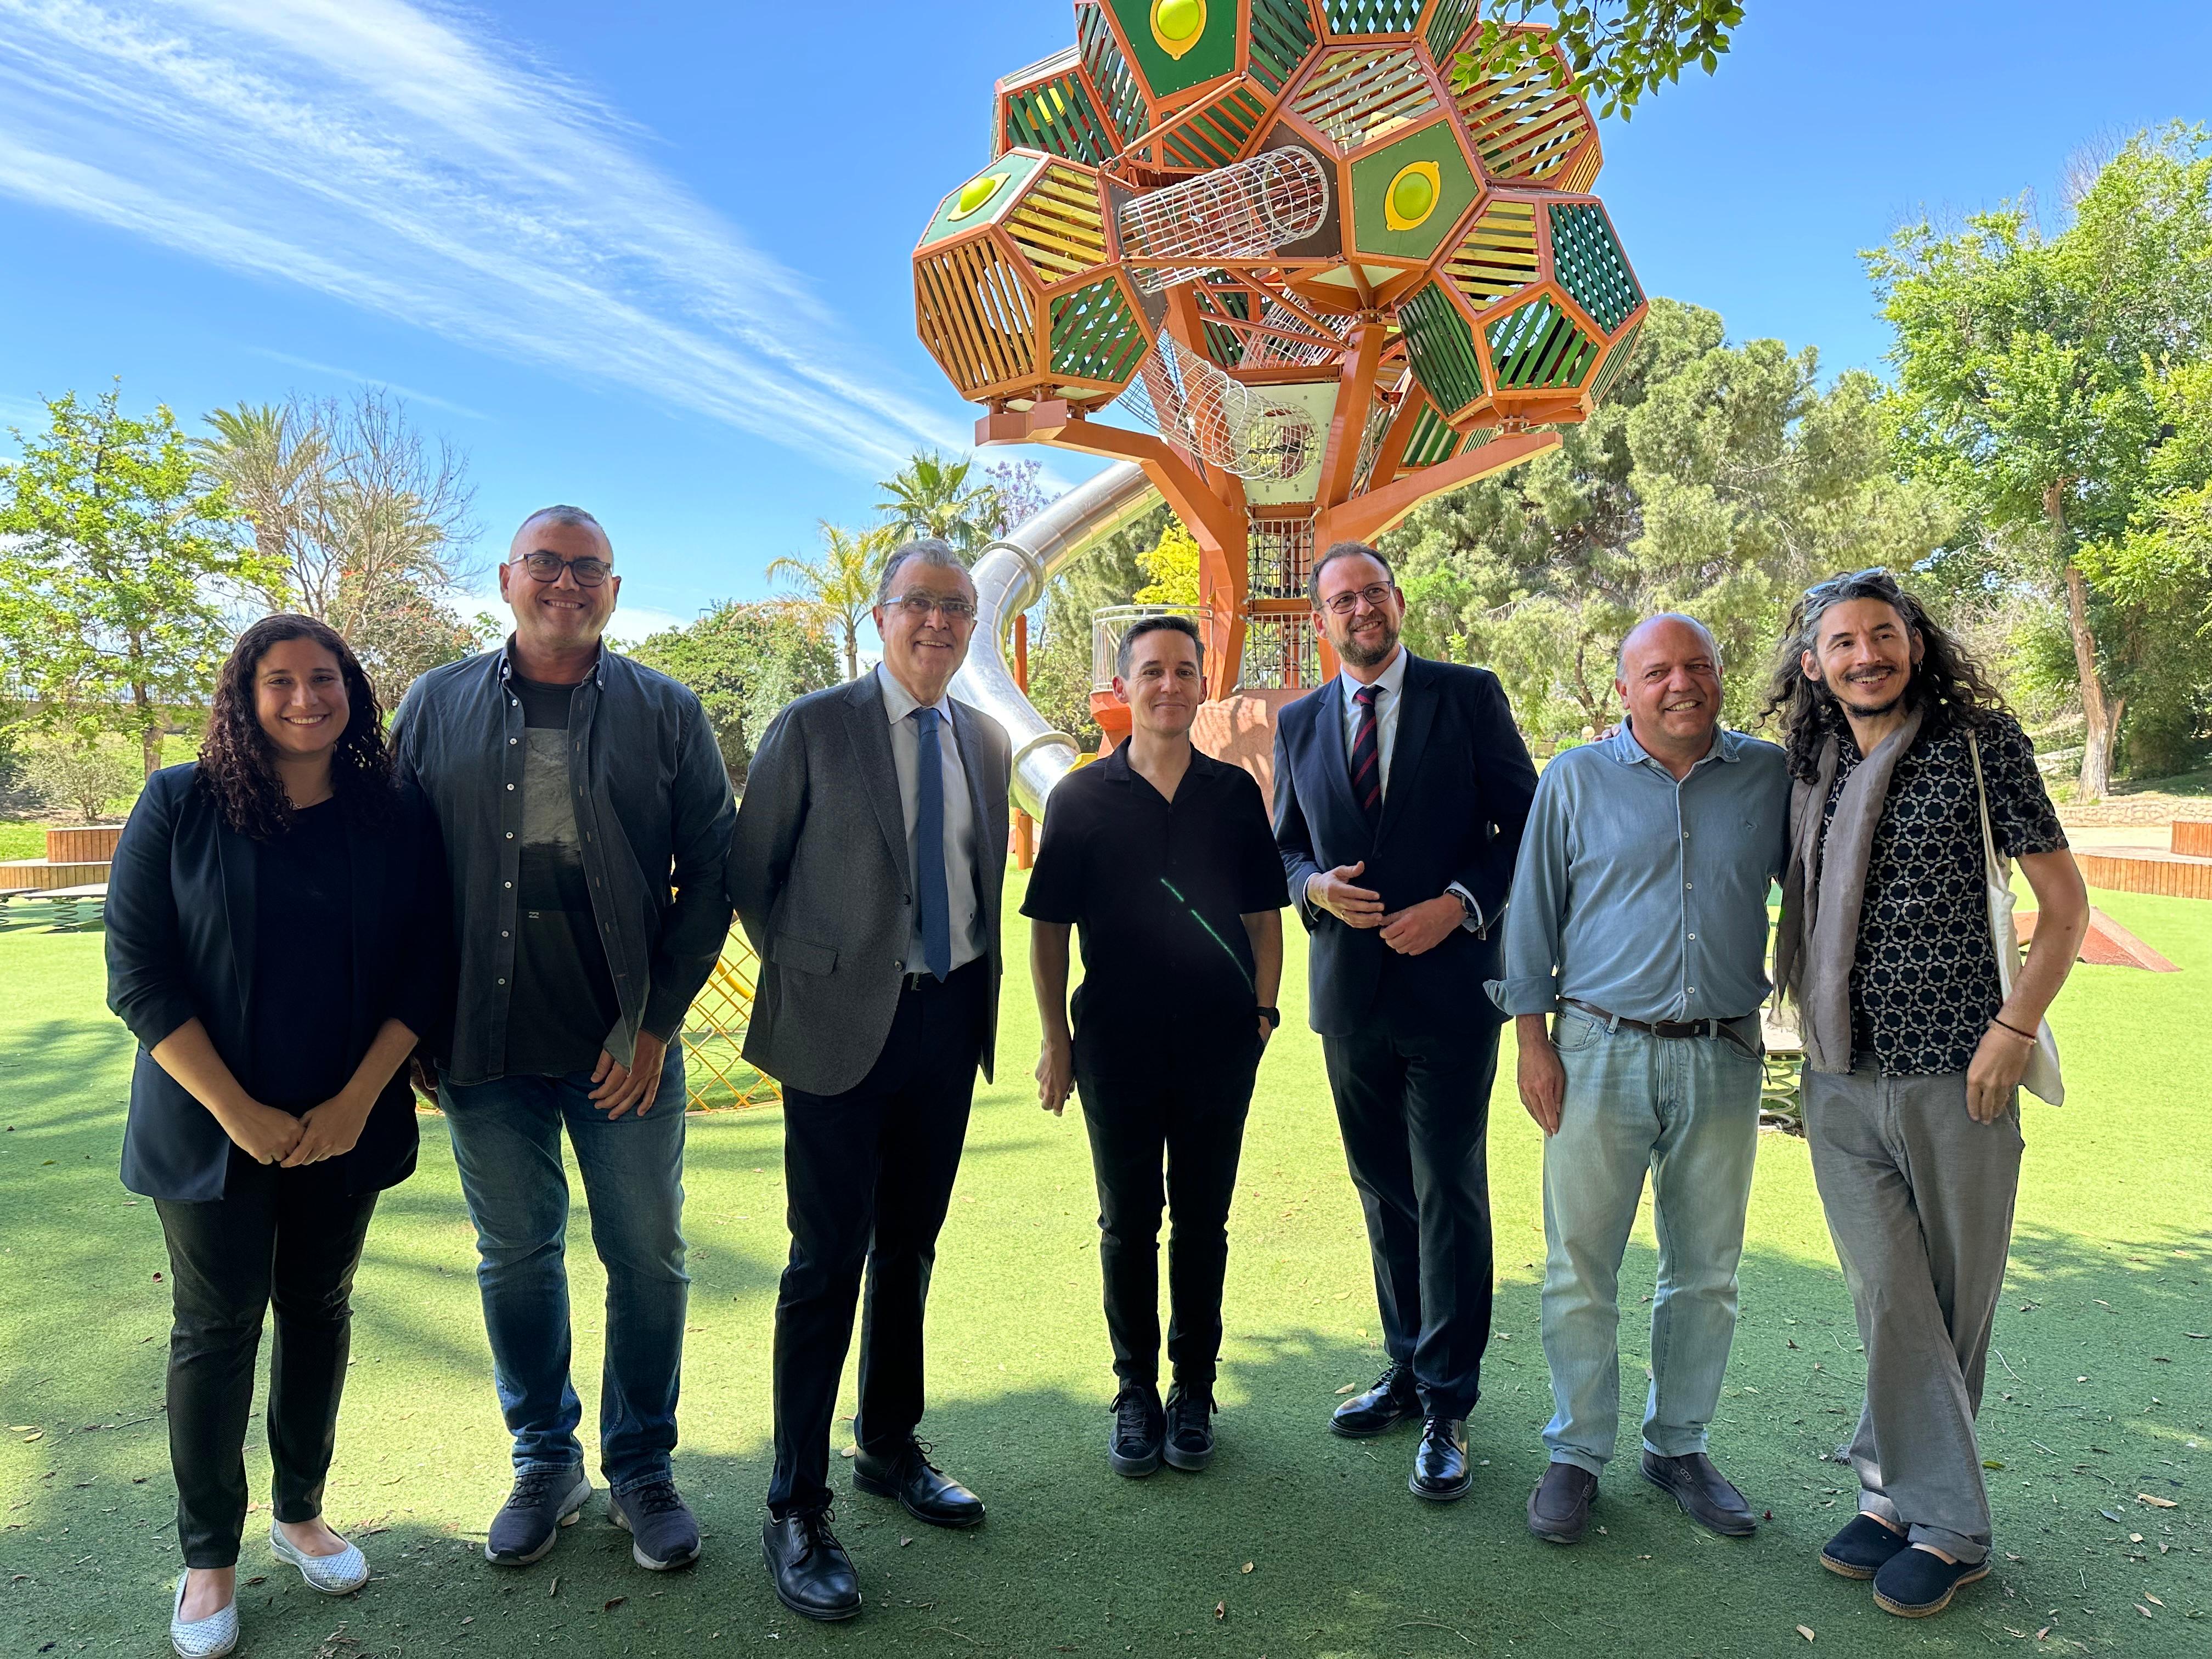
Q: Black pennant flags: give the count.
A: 0